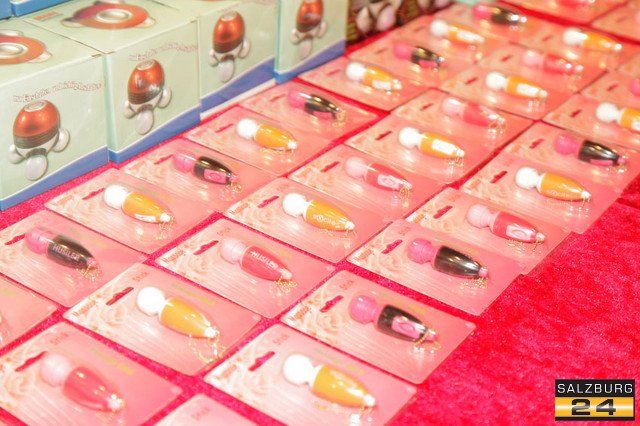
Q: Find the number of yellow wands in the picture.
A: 12